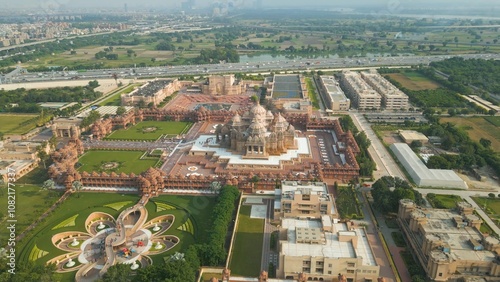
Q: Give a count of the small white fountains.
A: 6